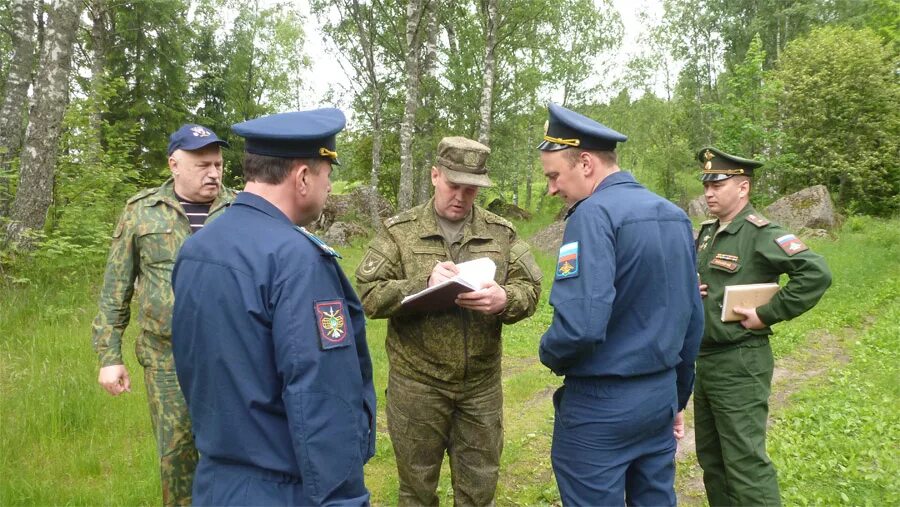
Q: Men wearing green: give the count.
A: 3